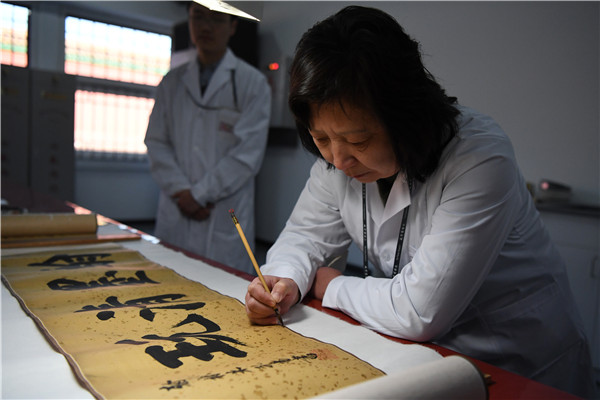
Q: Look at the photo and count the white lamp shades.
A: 1